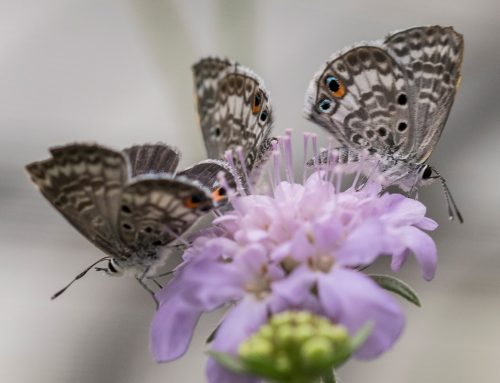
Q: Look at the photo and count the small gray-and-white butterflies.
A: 3